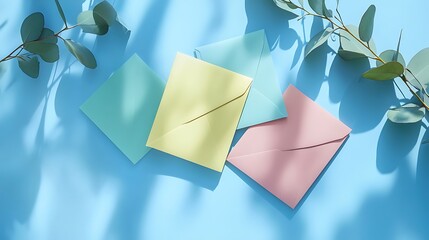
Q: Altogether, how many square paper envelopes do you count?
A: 4